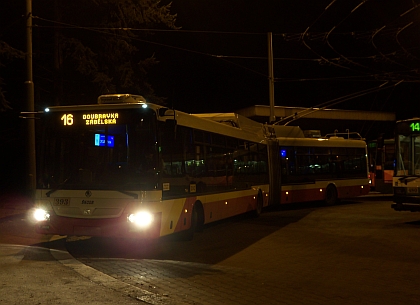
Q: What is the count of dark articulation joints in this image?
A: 1